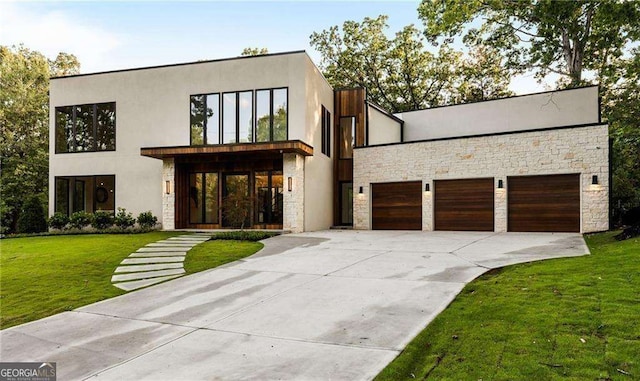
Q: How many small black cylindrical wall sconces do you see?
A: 4